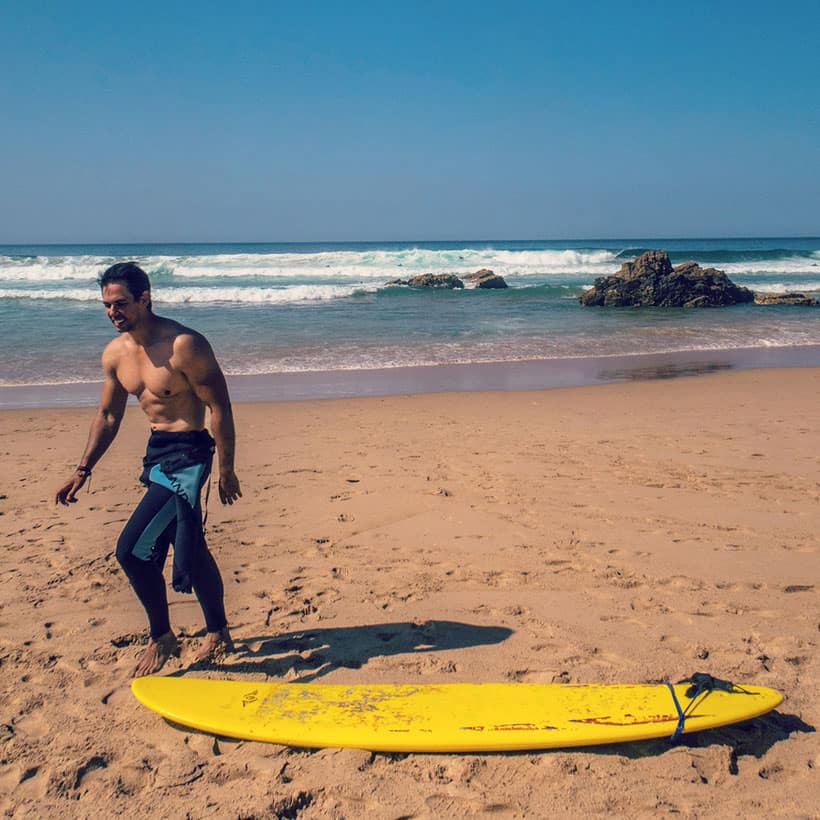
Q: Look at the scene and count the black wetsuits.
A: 1